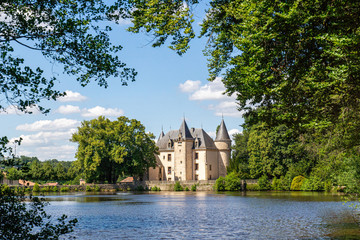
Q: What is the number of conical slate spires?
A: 3